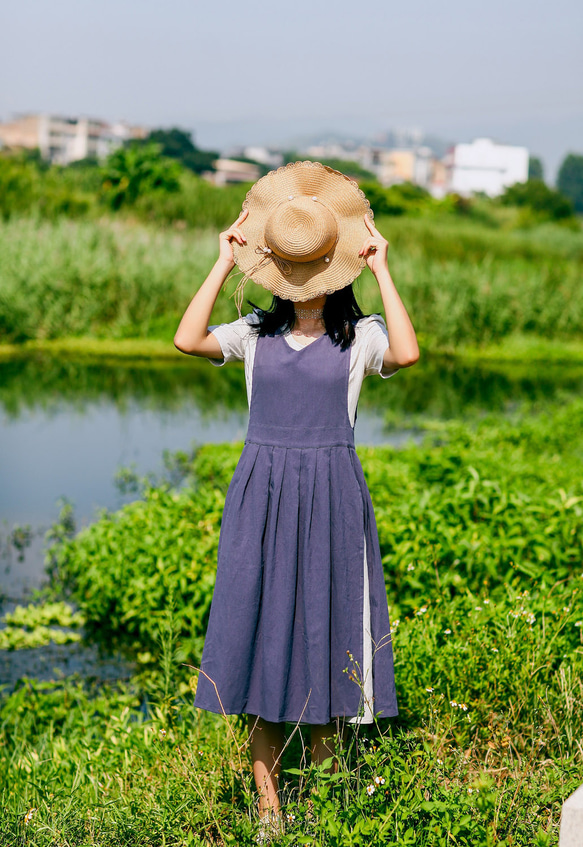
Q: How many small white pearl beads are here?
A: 5